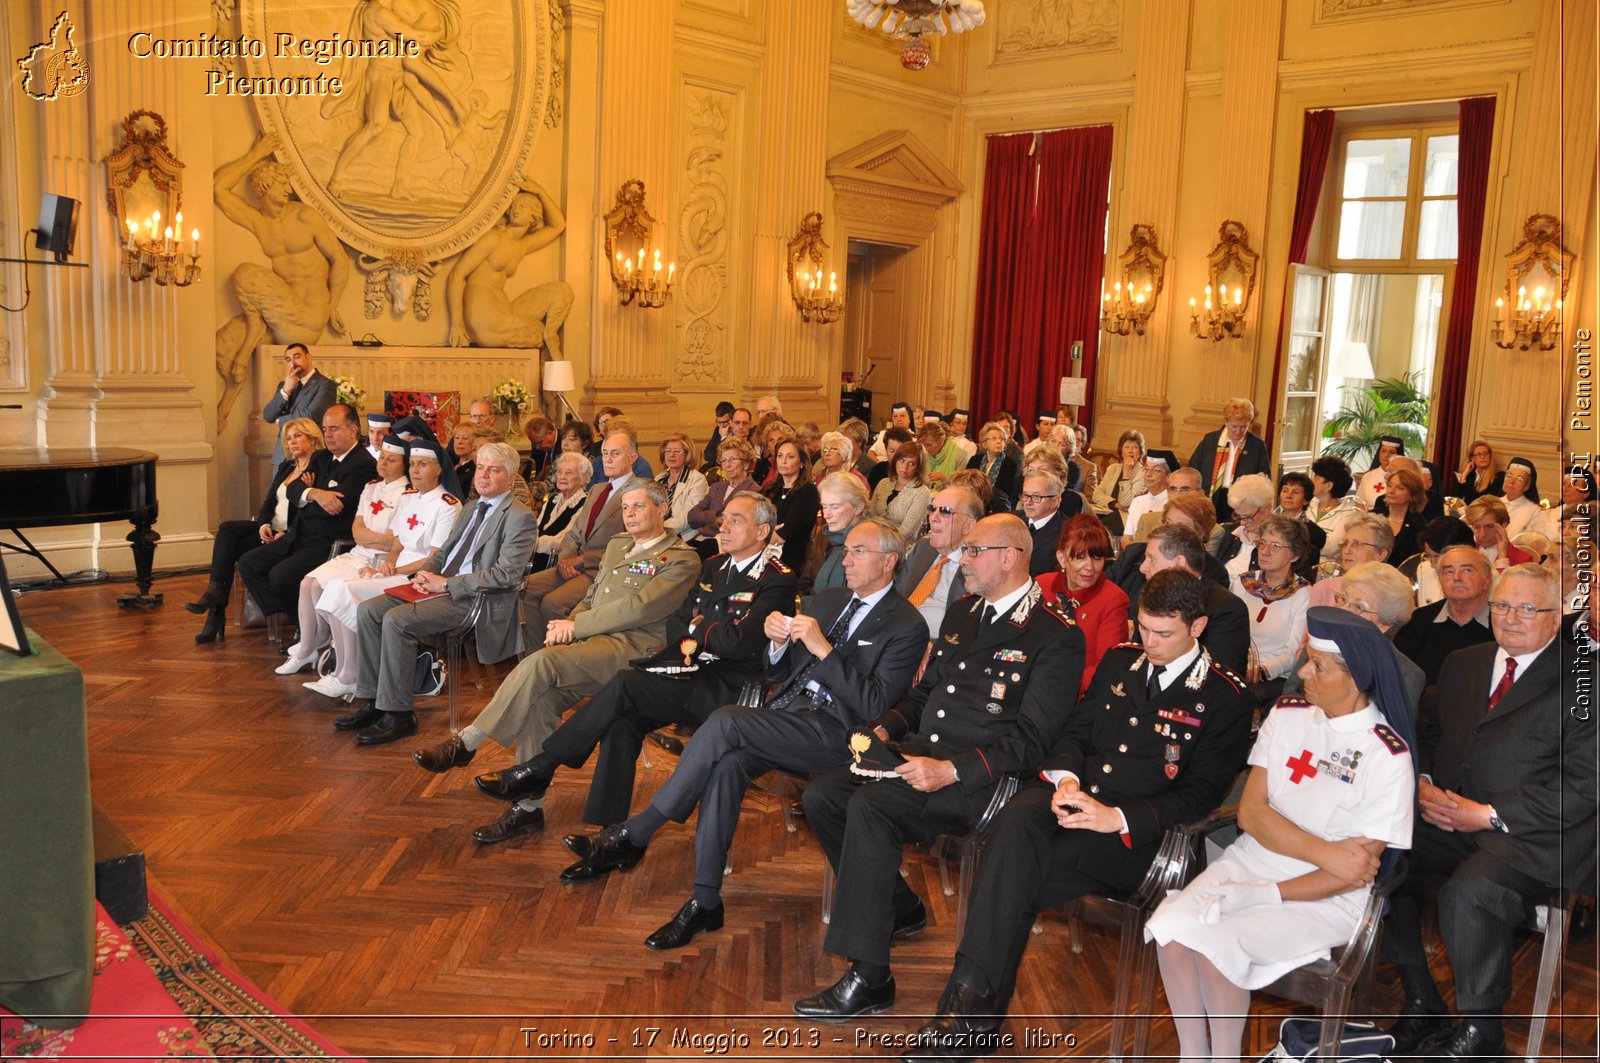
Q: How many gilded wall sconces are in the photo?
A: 6